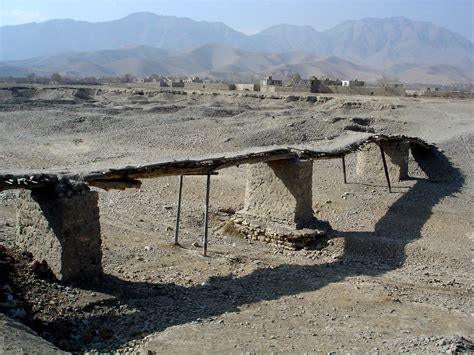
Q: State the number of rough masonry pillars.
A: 3